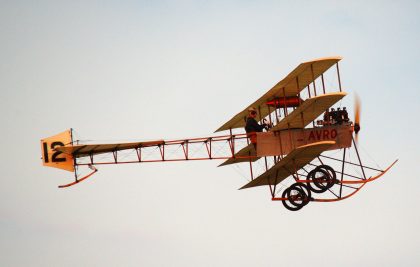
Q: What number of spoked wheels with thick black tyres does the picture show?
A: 4